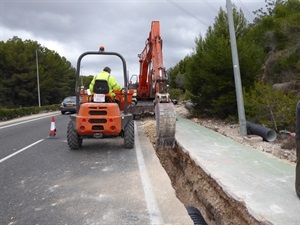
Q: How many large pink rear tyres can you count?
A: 0